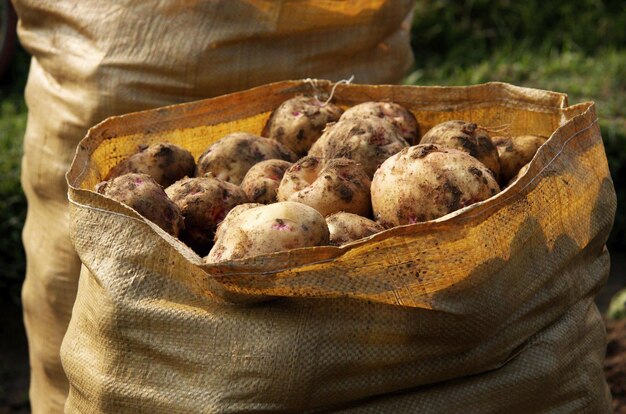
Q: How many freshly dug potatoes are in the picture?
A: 14